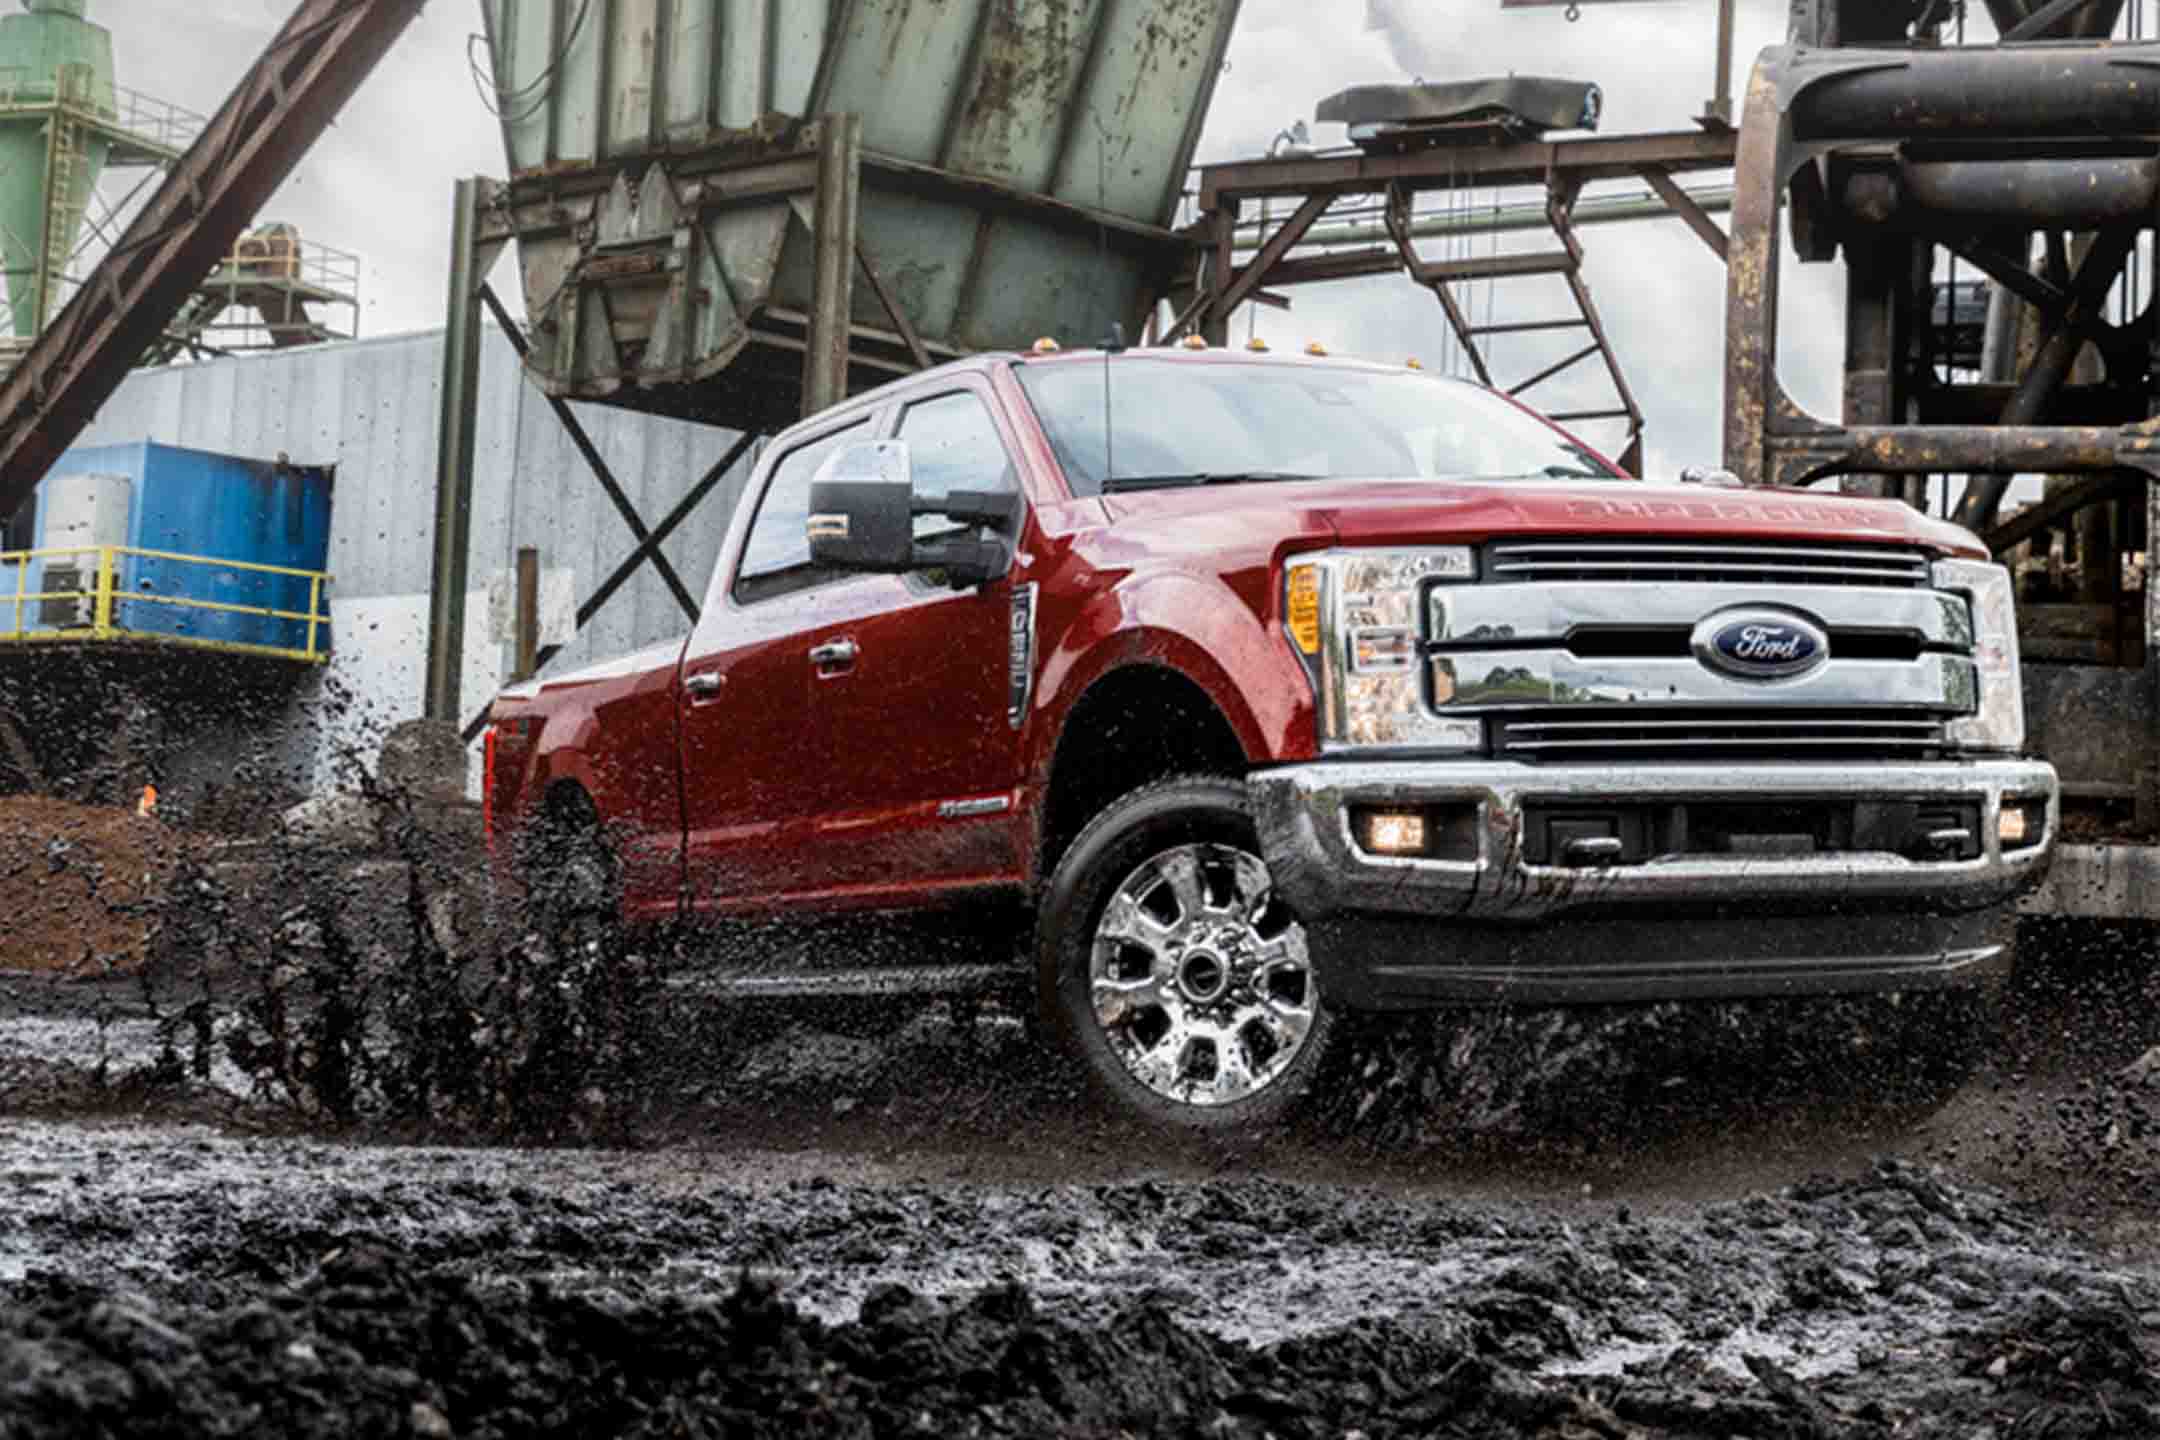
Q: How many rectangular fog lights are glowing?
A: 2